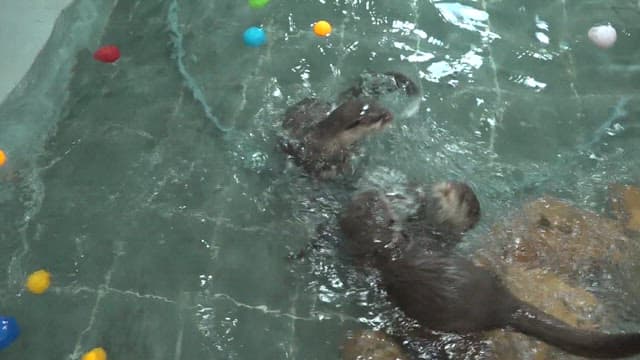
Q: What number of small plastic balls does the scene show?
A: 9